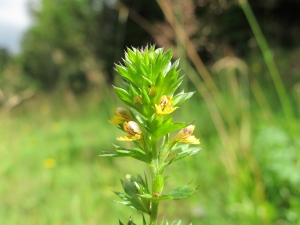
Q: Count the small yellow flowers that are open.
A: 4